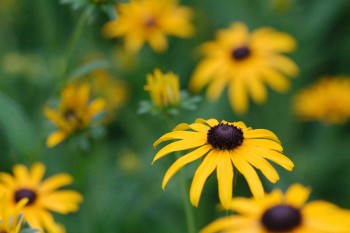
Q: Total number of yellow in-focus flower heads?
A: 1